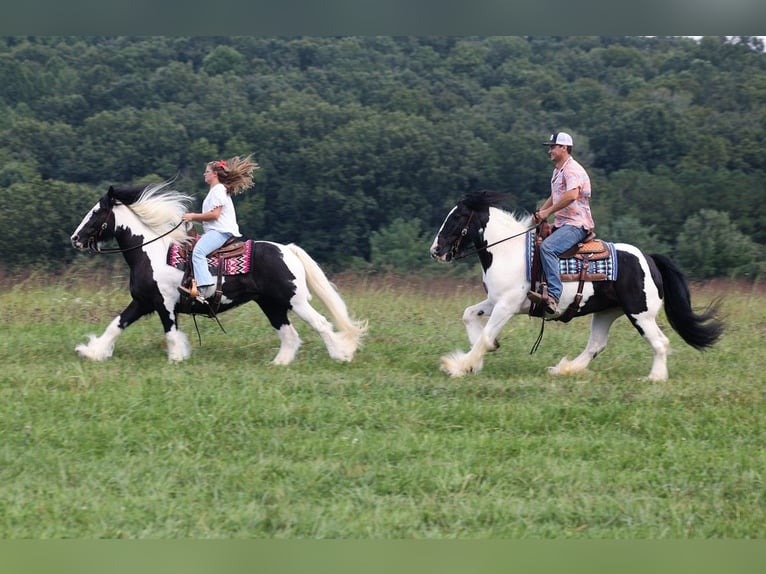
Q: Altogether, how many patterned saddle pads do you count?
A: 2